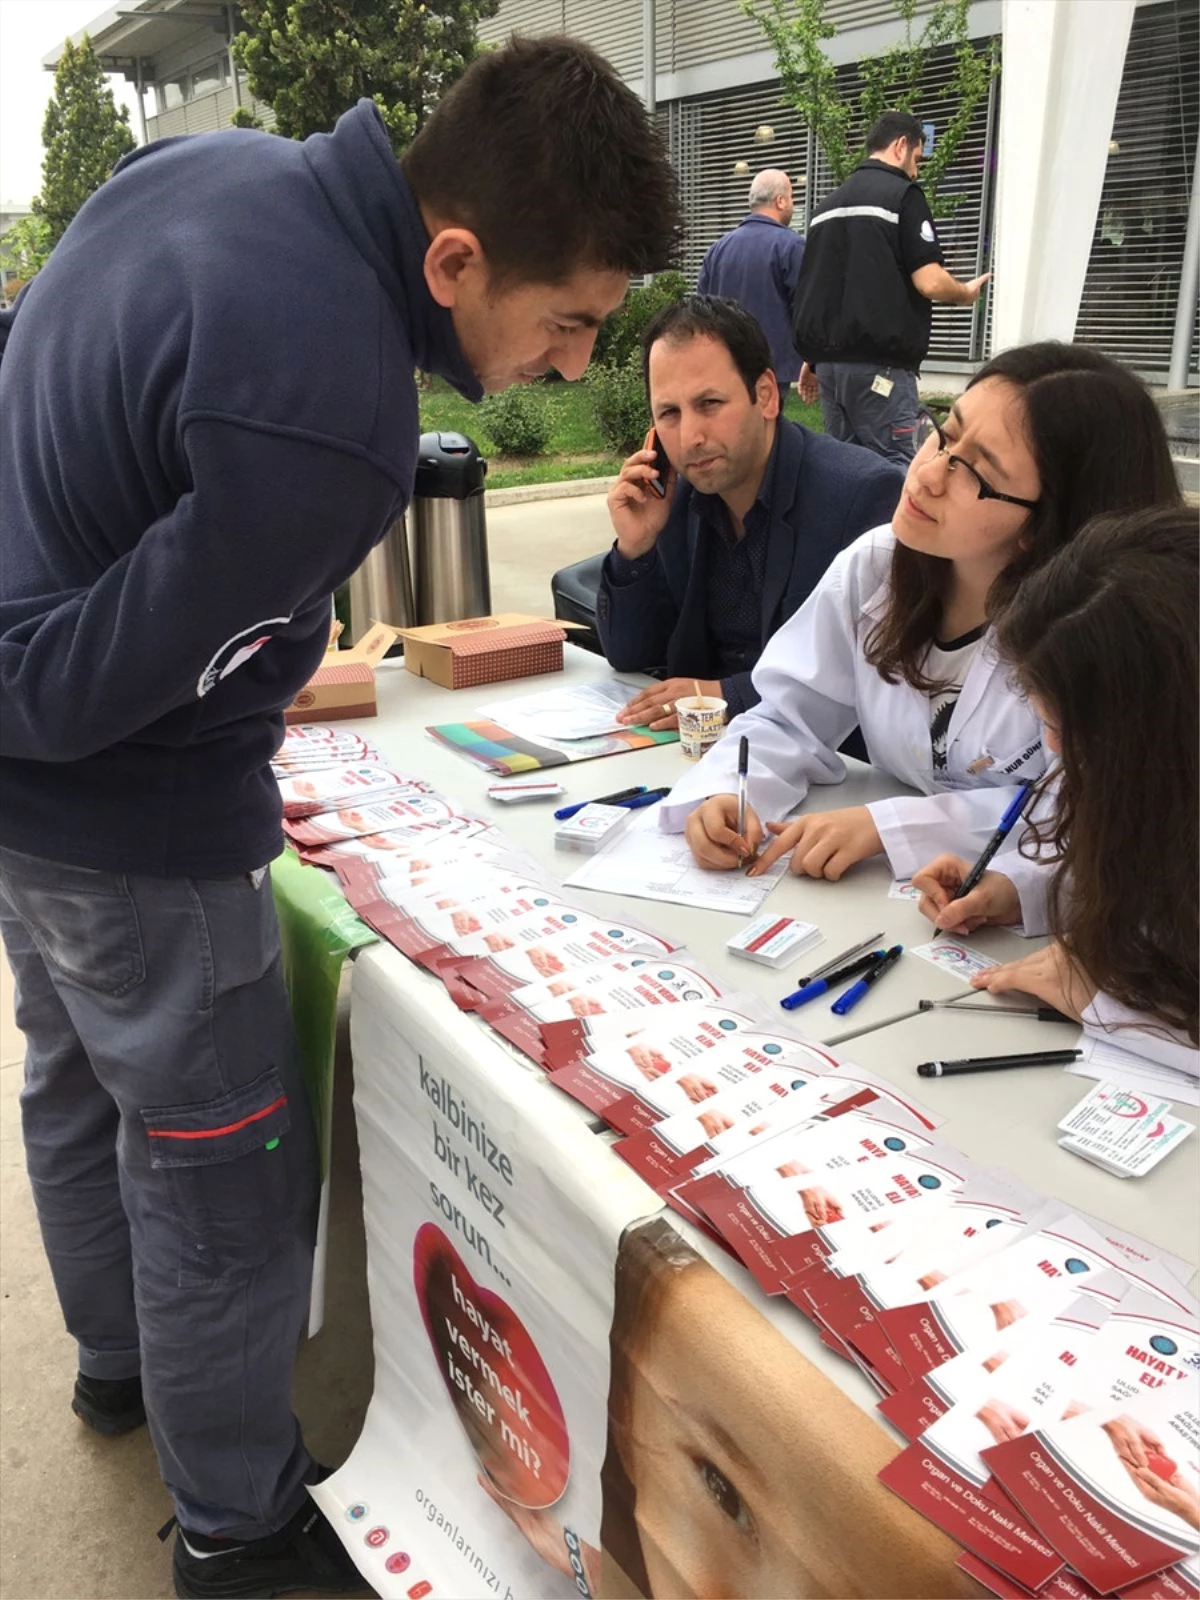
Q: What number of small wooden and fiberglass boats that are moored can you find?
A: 0